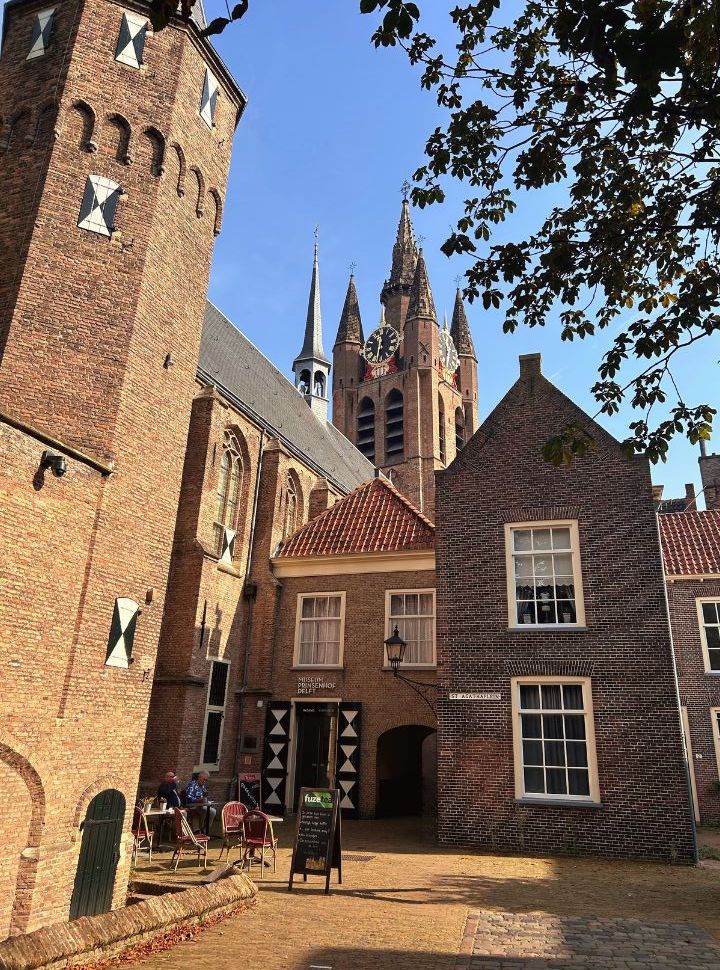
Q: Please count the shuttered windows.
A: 6